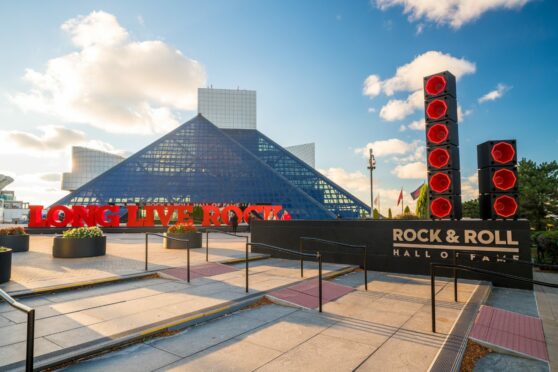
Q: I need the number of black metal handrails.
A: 7